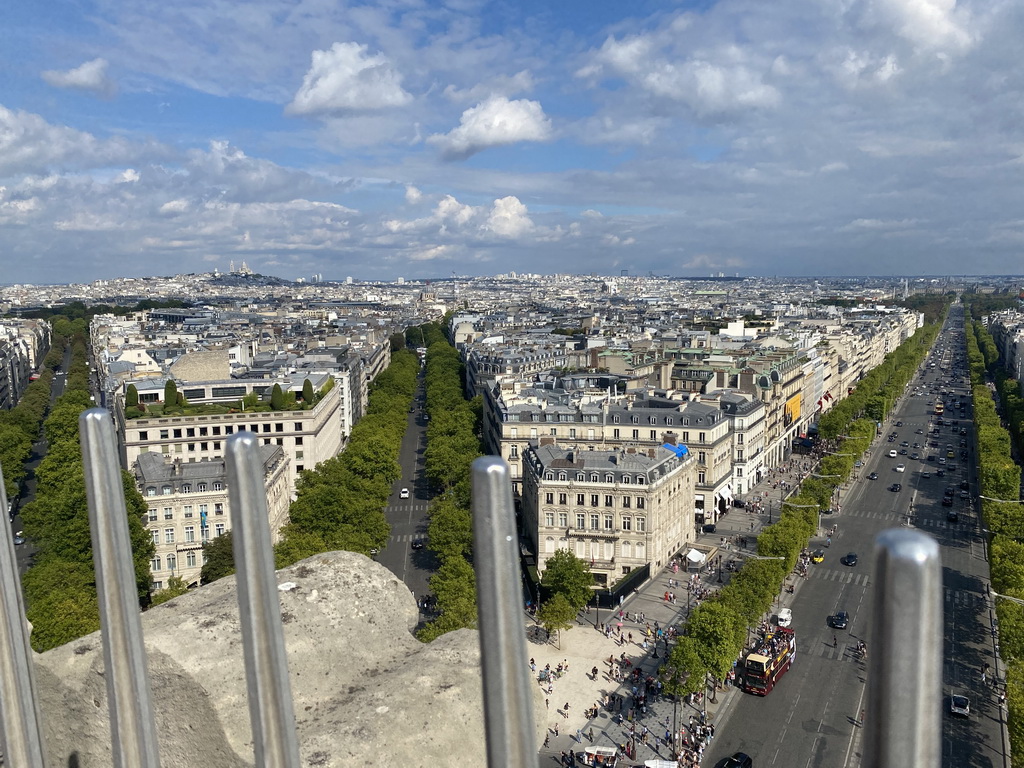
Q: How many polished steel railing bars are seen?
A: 5